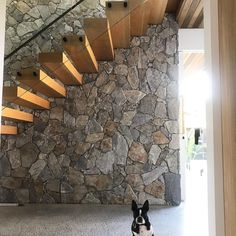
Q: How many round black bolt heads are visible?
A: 6